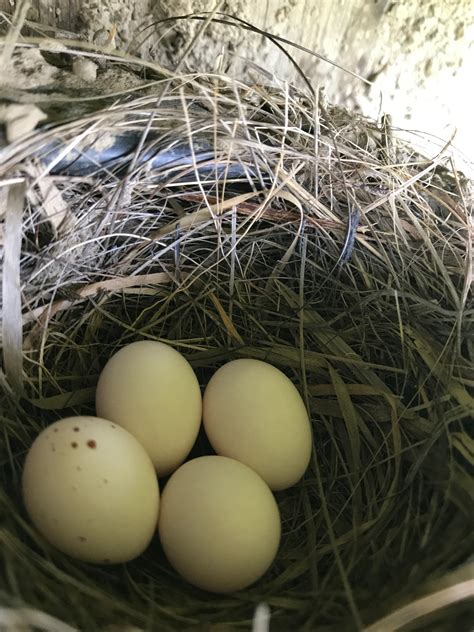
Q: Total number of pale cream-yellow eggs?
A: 4